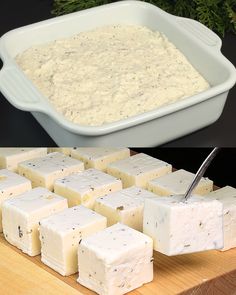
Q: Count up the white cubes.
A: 13